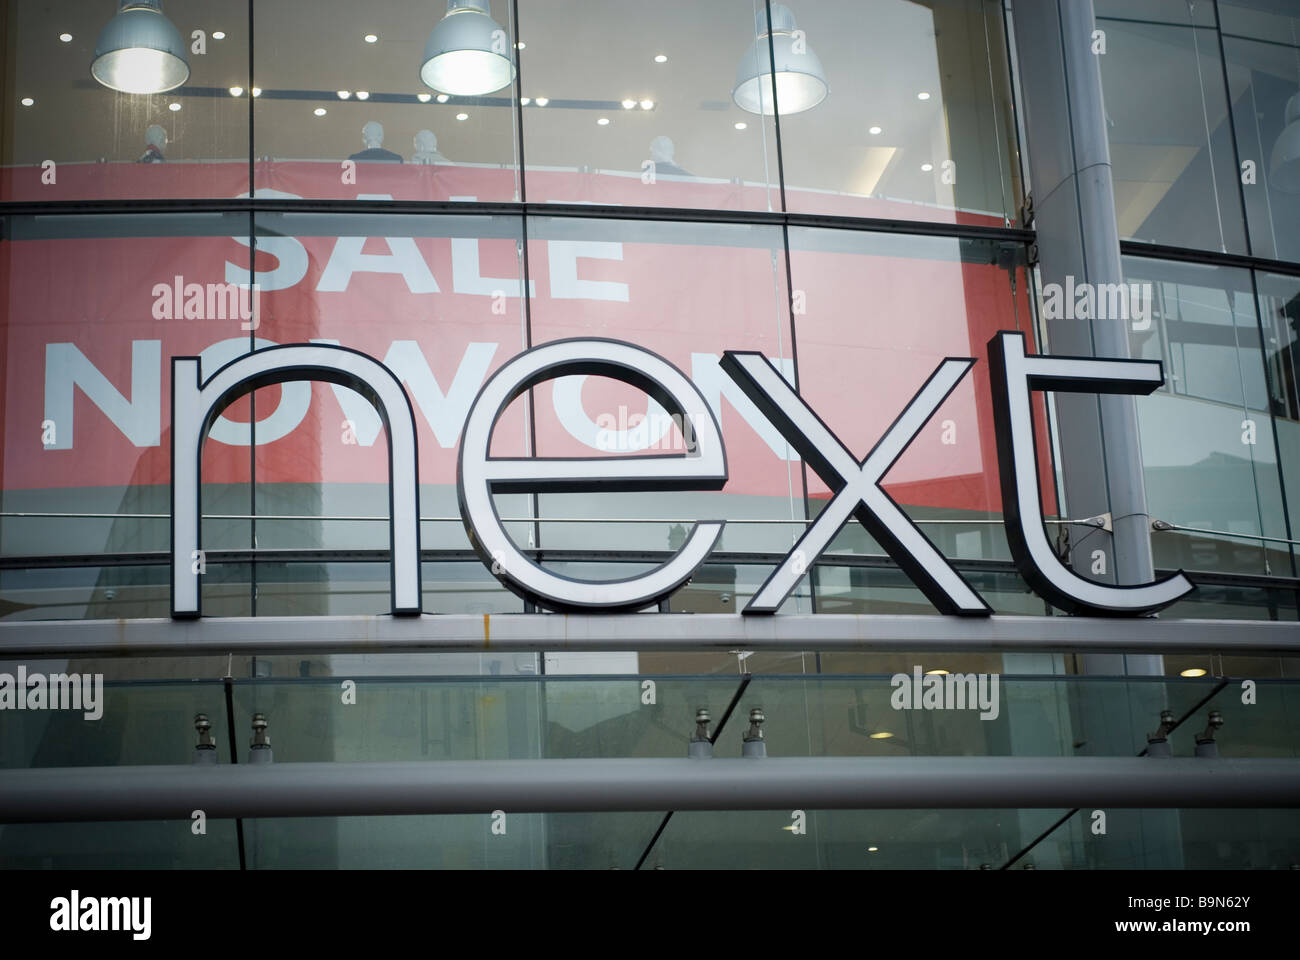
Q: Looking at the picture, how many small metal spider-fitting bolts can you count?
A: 6